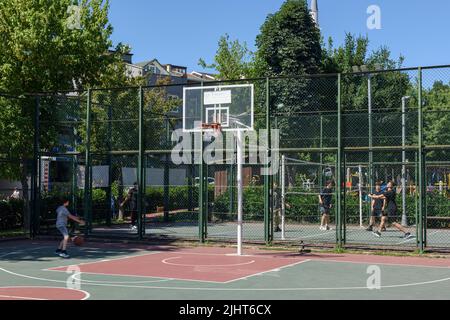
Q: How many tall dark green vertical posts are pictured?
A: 7